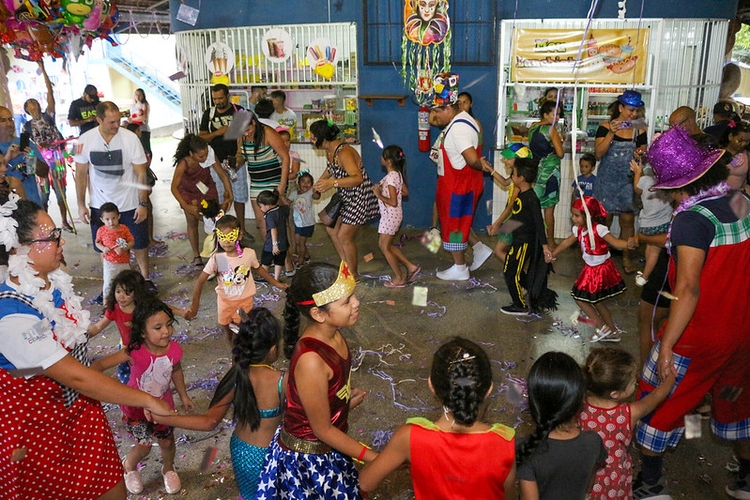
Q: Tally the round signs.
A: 3